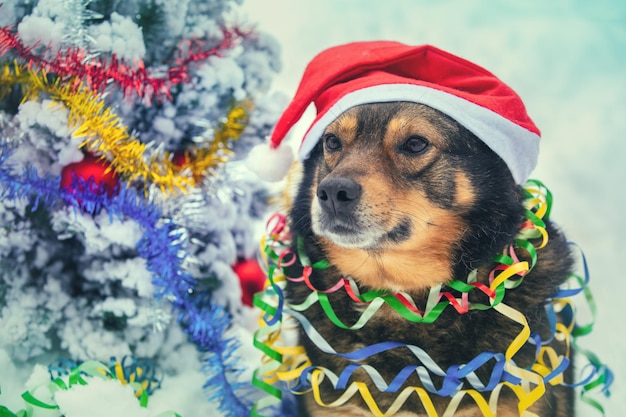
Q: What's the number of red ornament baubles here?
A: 3